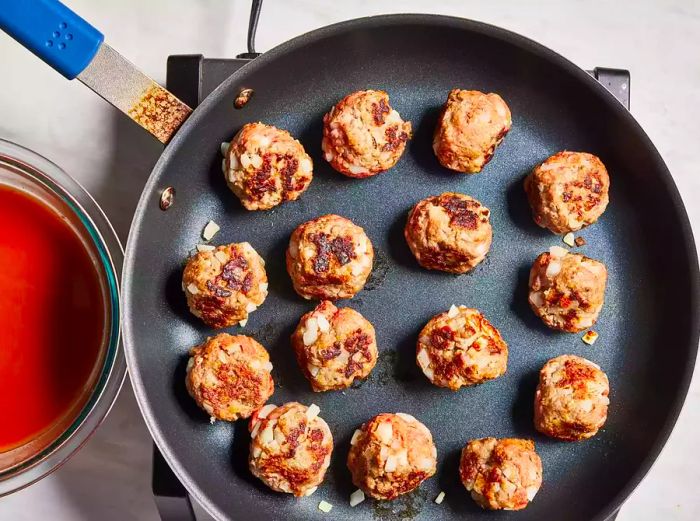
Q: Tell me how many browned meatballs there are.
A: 15